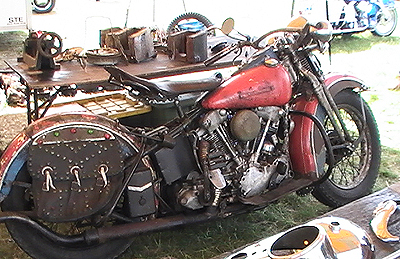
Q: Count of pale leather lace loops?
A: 3